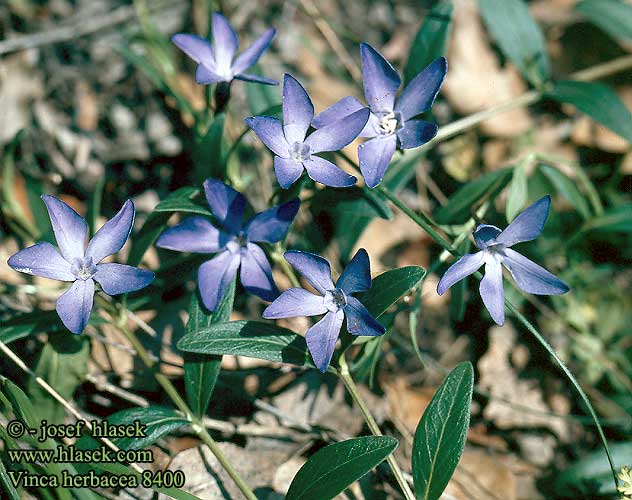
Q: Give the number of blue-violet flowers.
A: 7